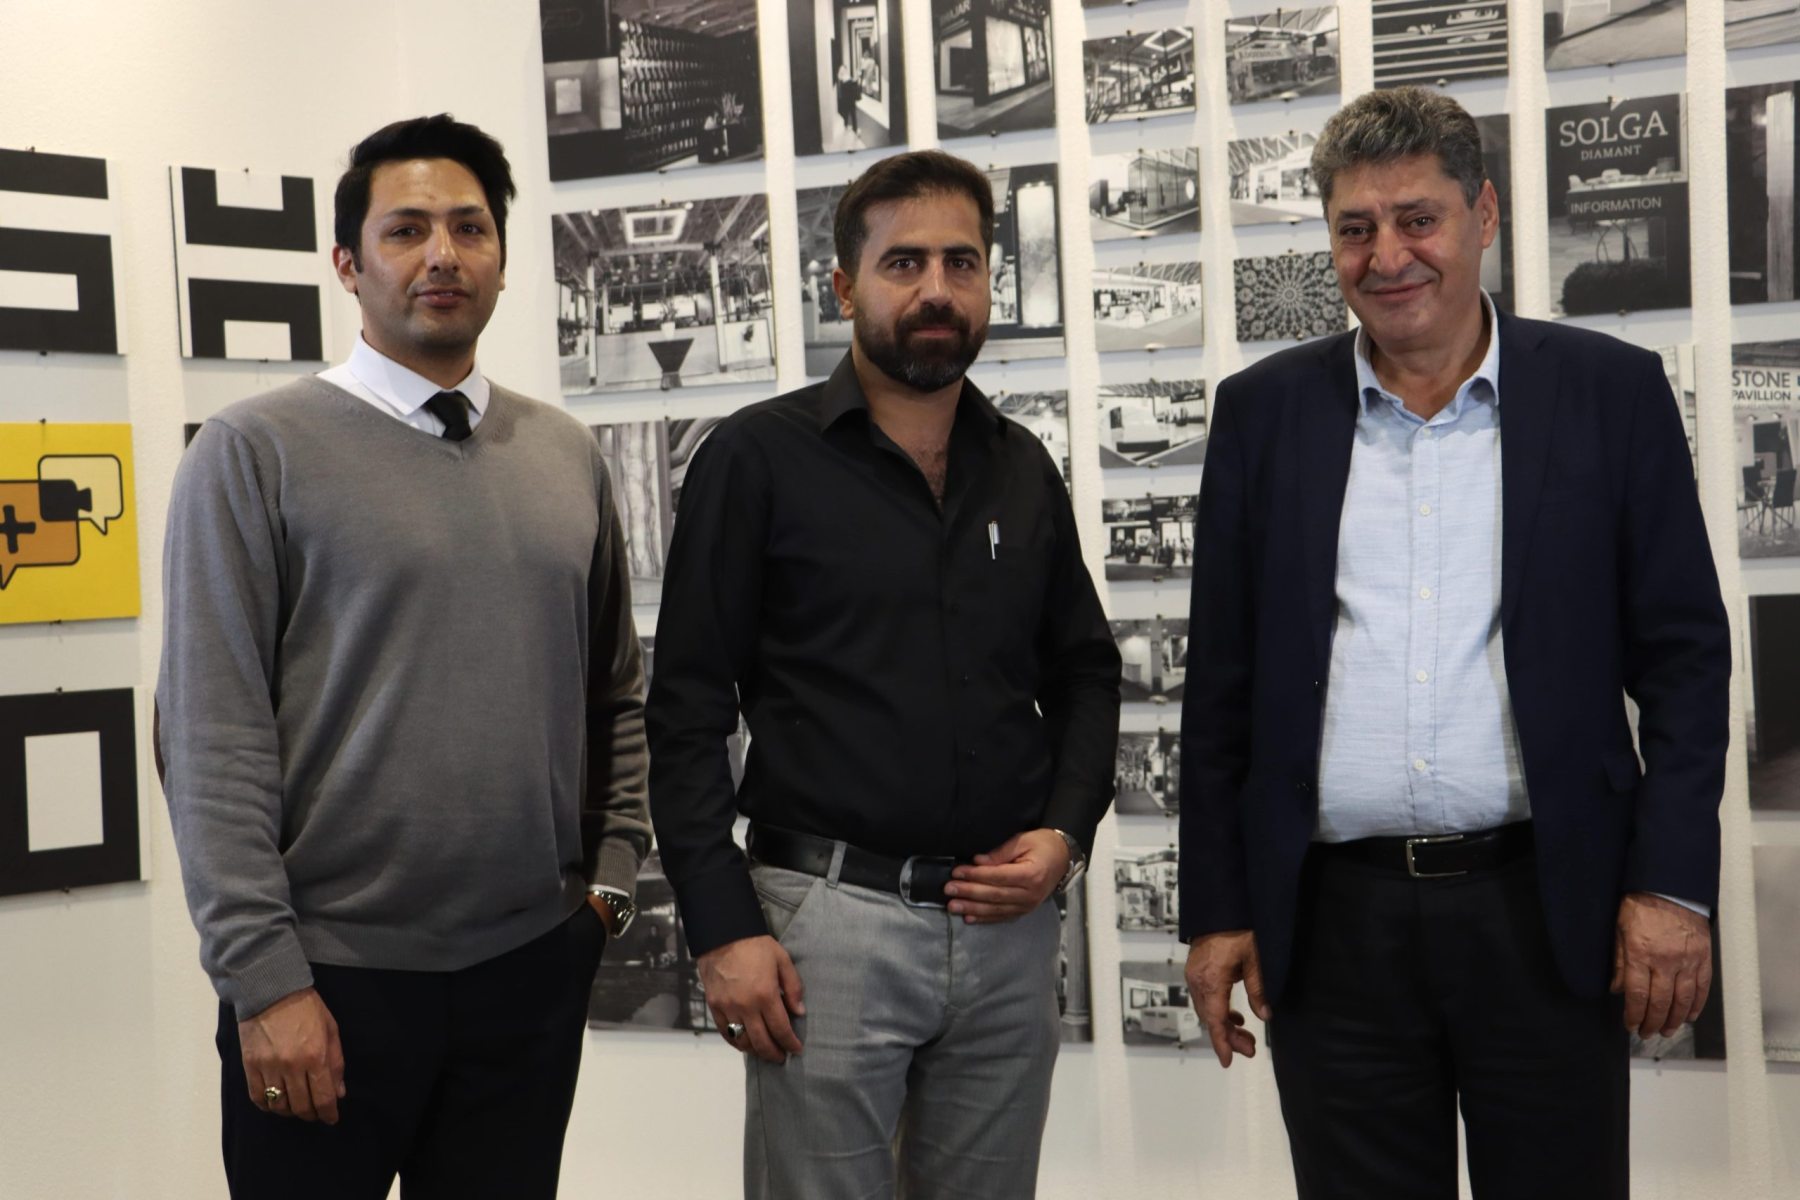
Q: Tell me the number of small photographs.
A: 12